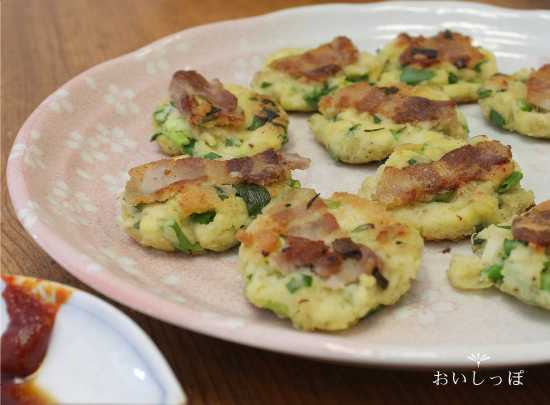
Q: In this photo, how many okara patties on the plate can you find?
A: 9